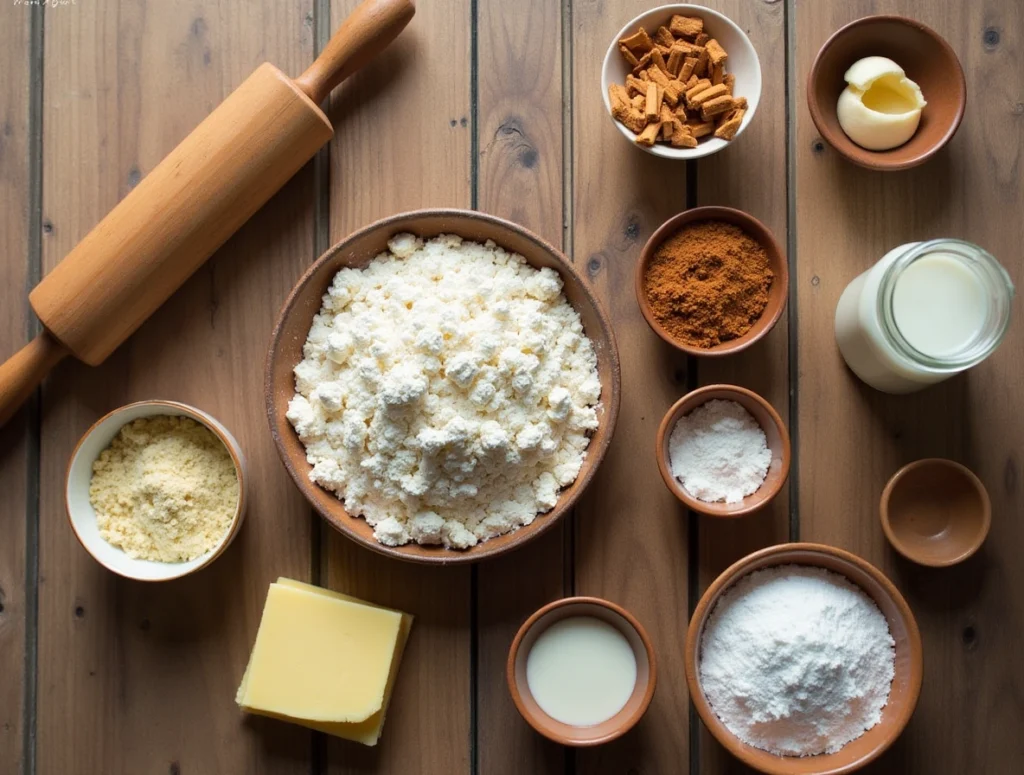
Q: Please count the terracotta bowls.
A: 7